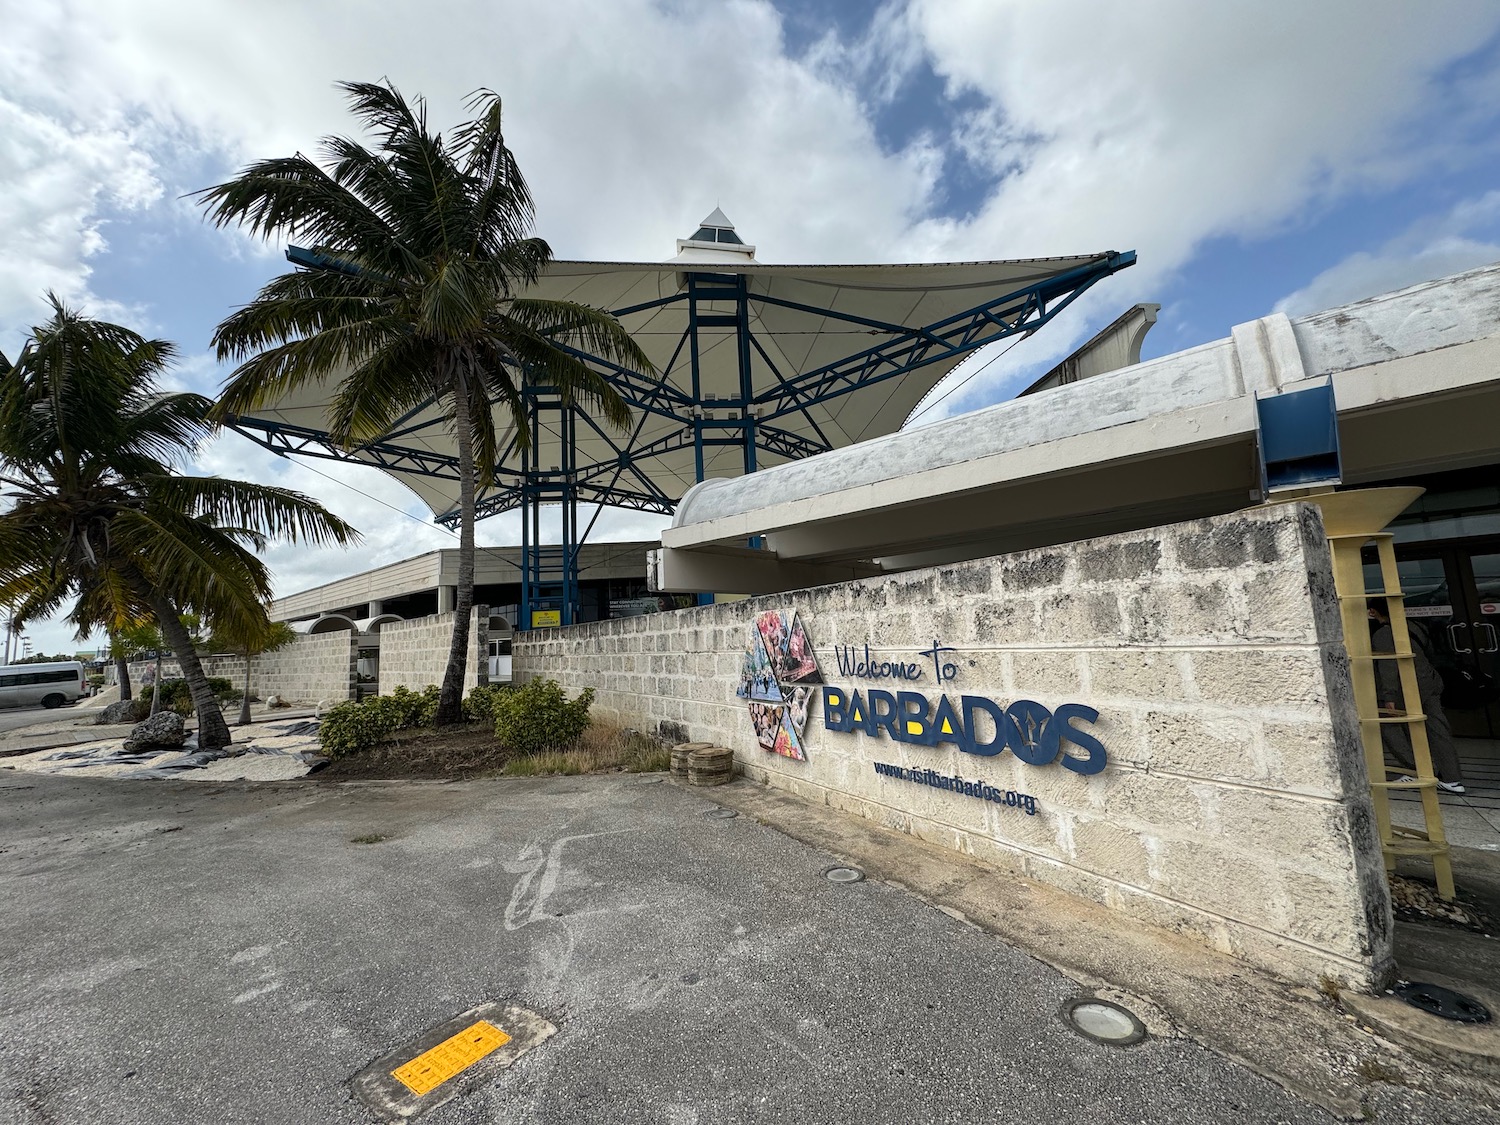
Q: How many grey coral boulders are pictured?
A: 2